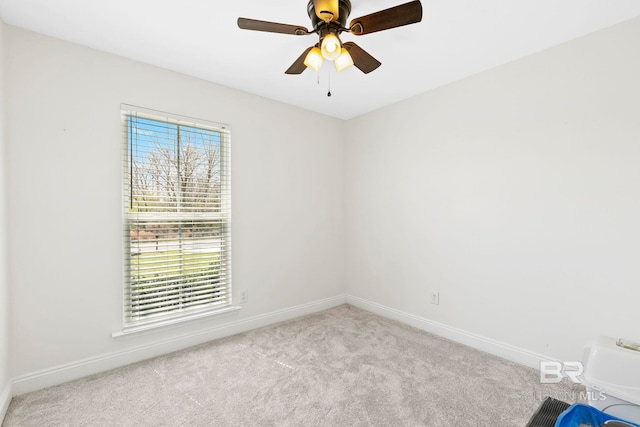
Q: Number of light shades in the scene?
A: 3